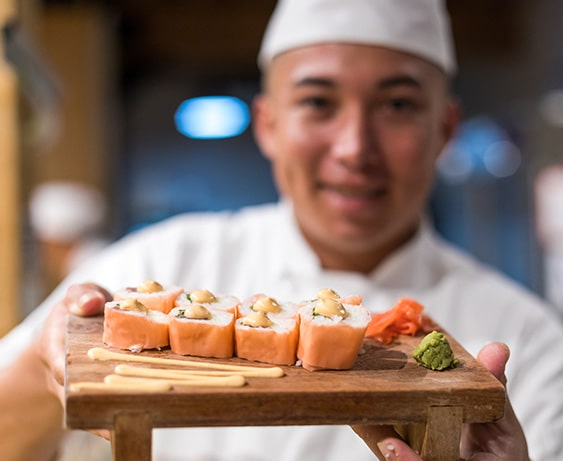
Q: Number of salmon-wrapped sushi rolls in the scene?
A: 8